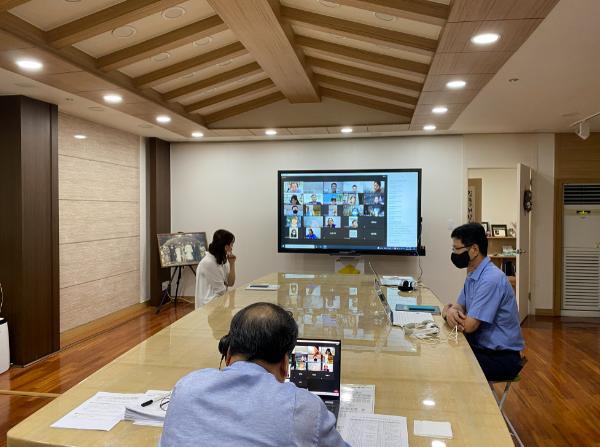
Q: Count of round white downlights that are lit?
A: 10